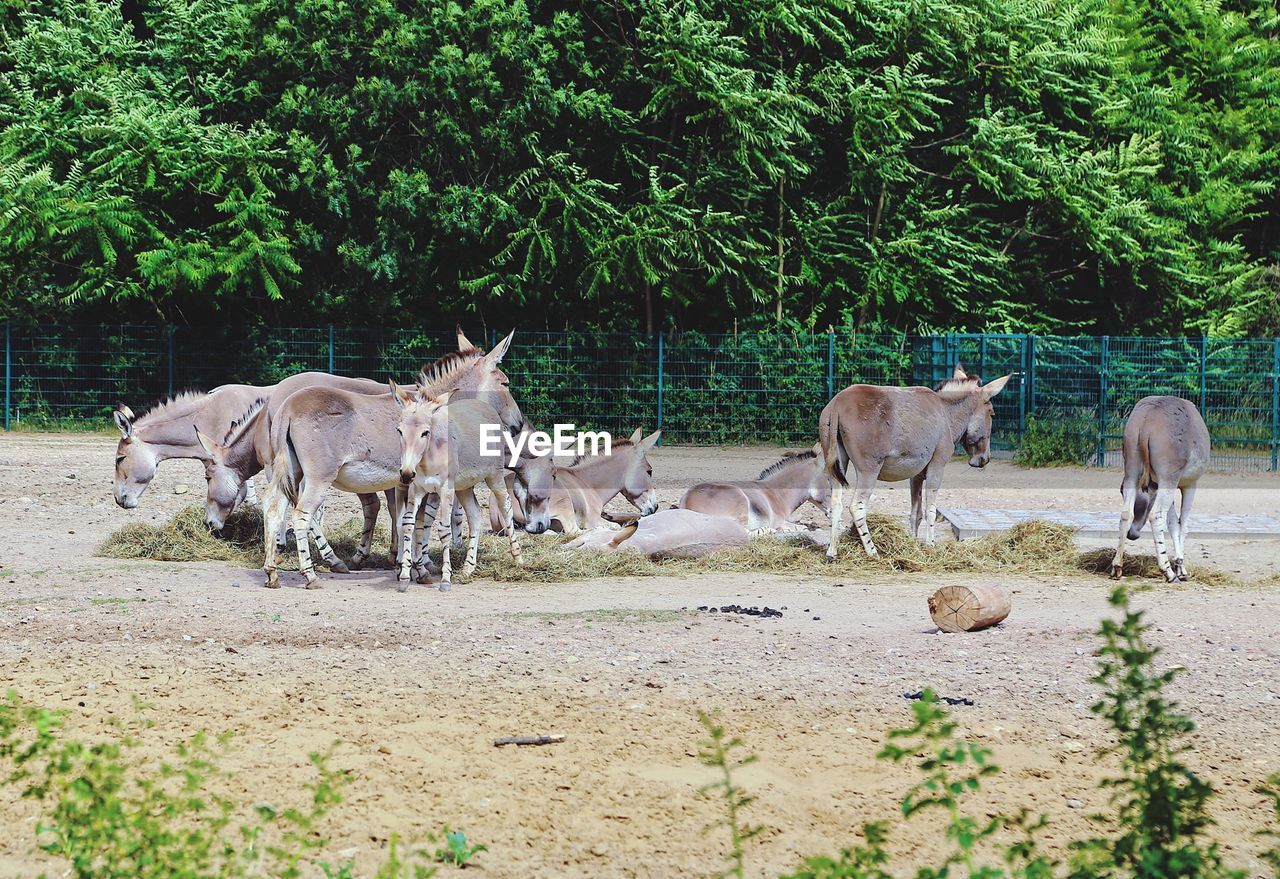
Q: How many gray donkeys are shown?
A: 10